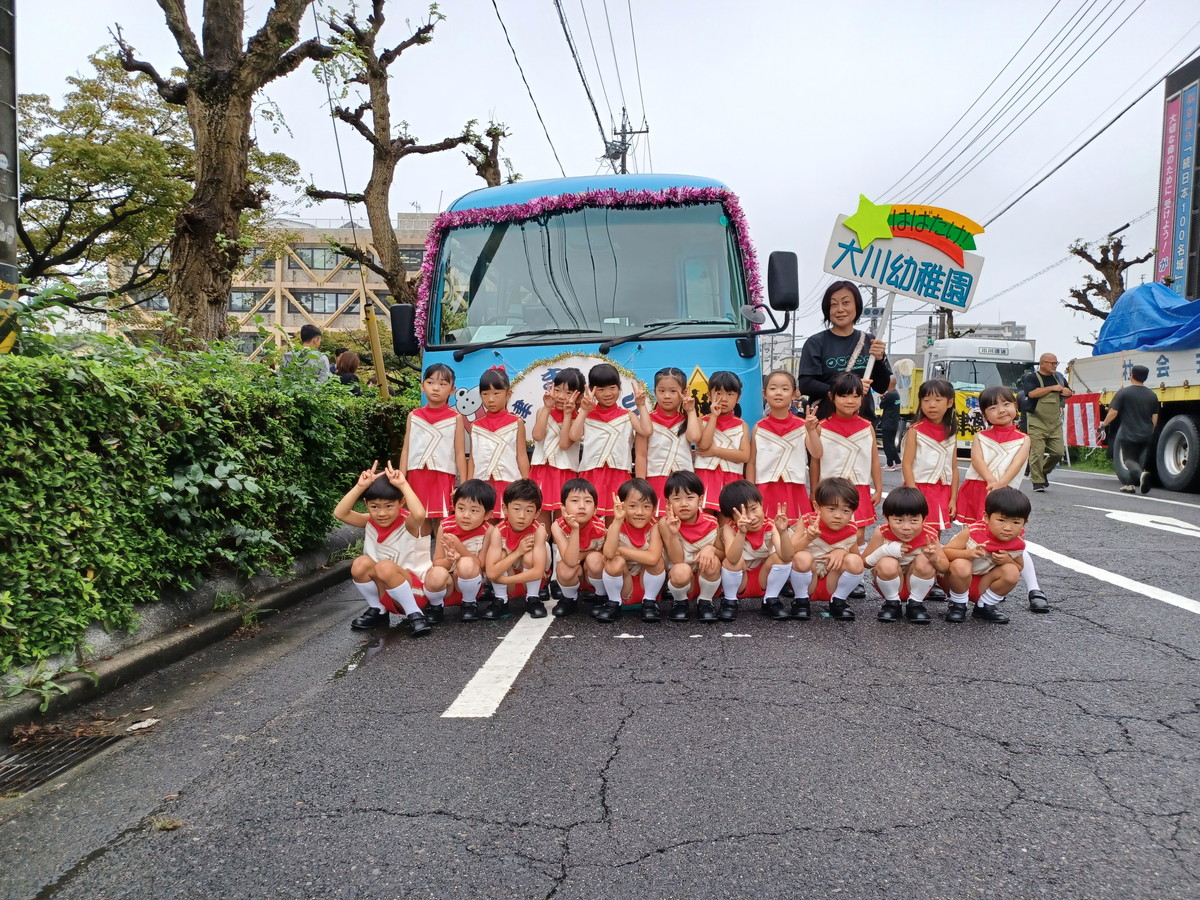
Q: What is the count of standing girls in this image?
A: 10